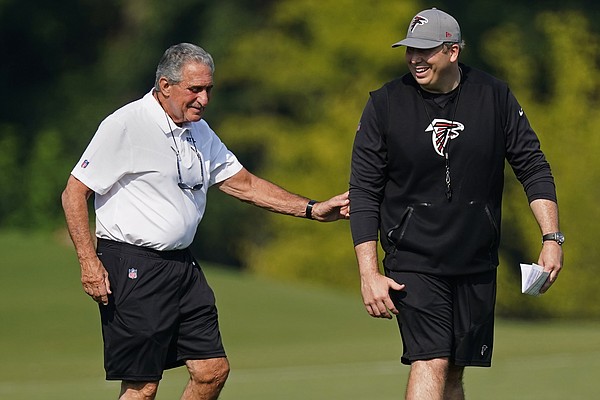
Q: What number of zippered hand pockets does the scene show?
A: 2